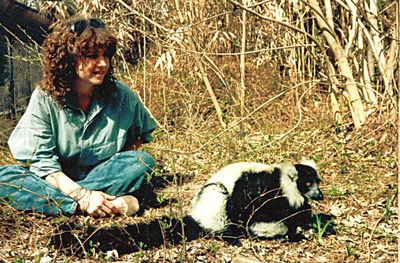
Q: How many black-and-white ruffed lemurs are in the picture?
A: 1